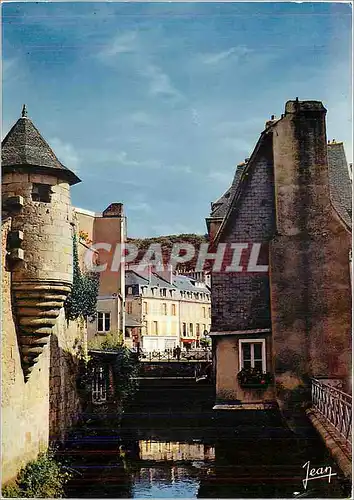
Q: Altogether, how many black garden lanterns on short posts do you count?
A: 0